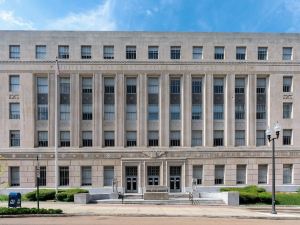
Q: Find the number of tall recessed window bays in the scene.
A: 11